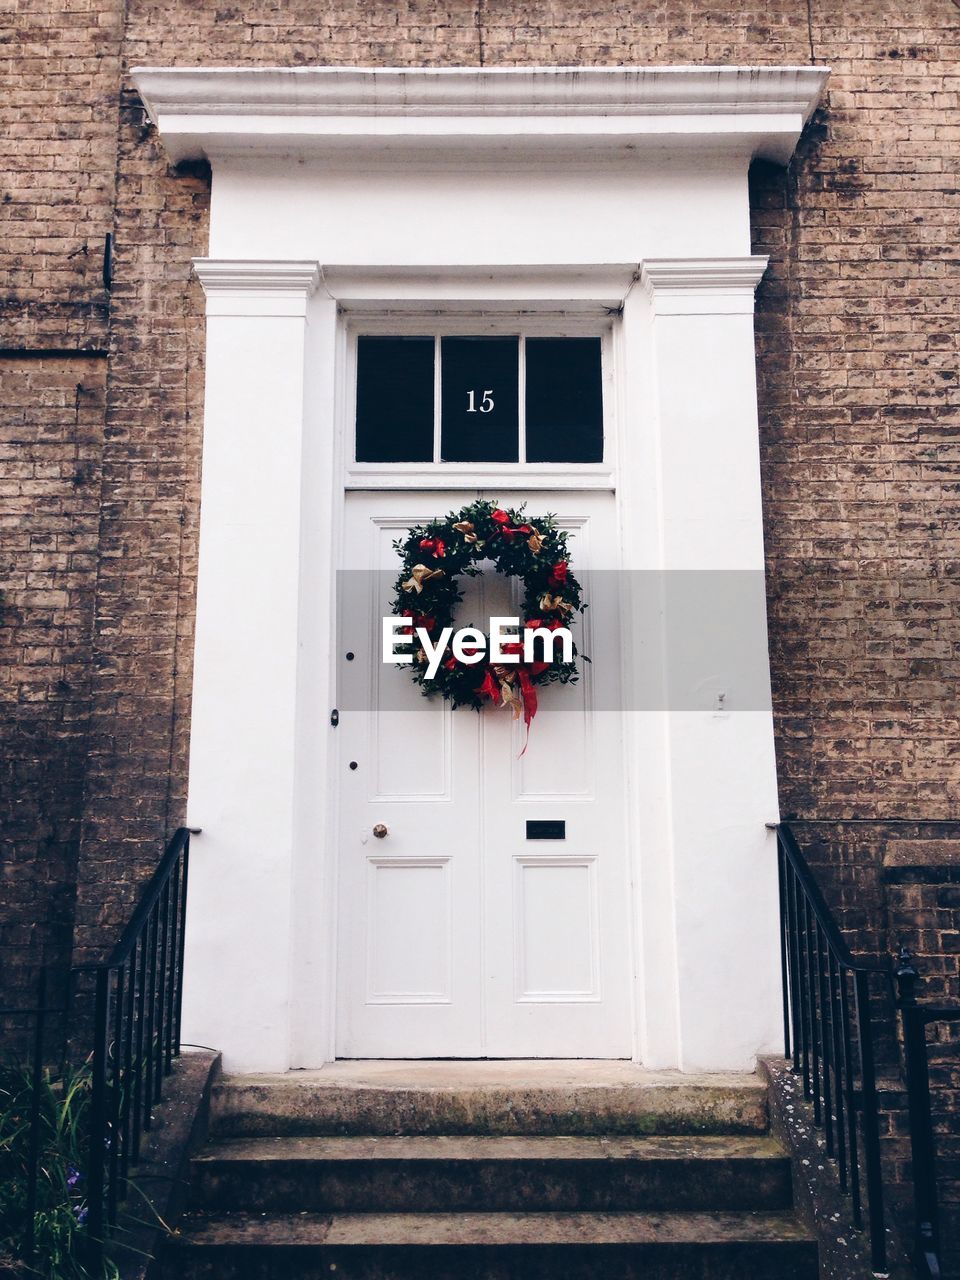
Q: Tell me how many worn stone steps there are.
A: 3